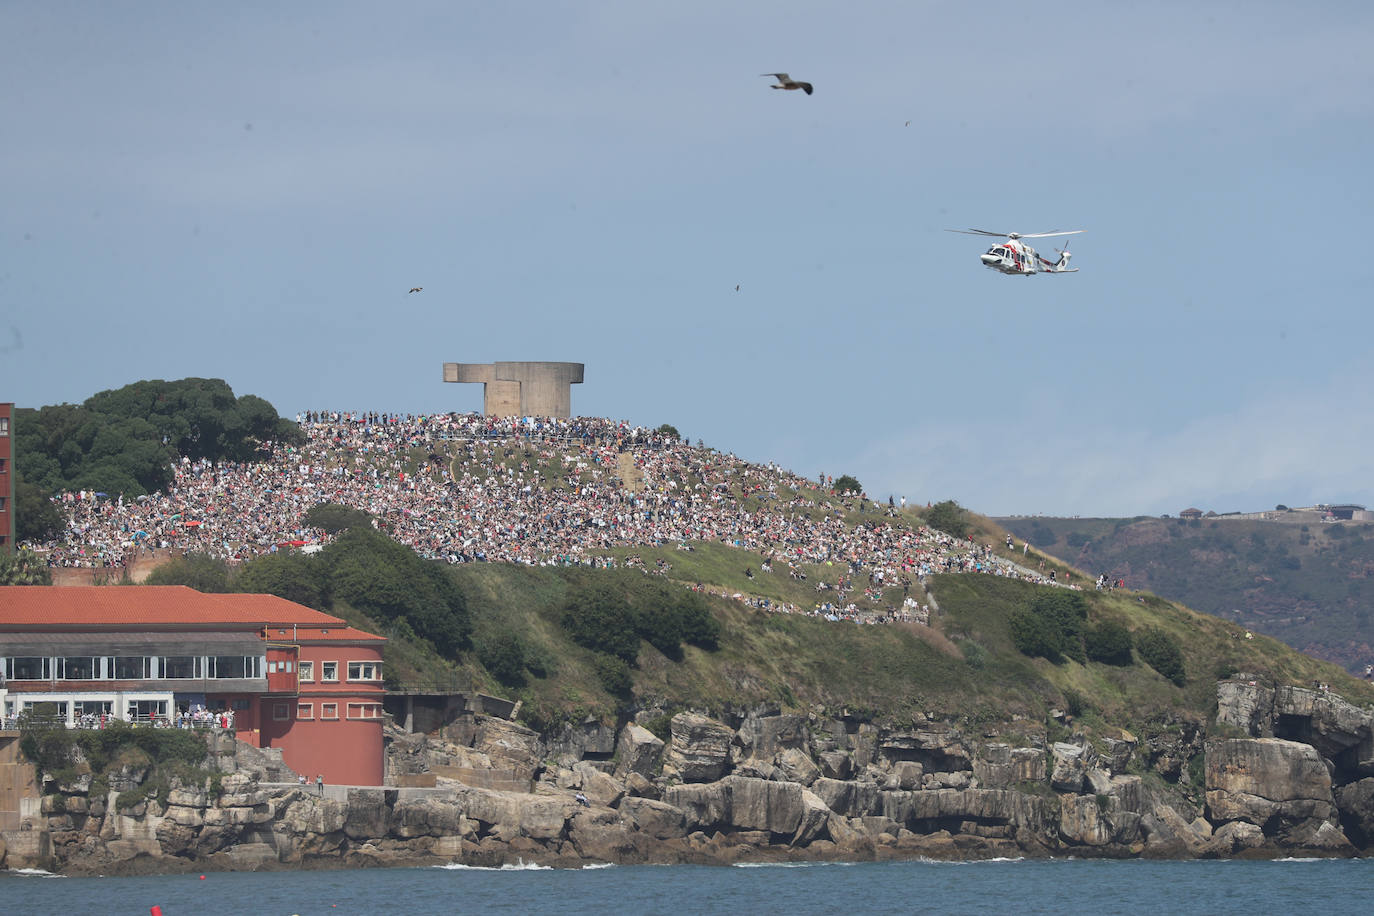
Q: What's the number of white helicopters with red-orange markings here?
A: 1